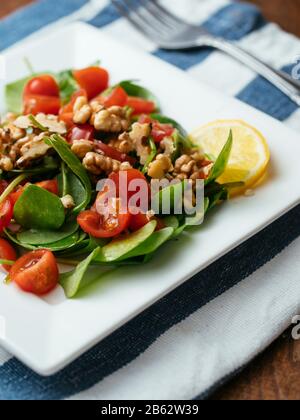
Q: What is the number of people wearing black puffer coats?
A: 0